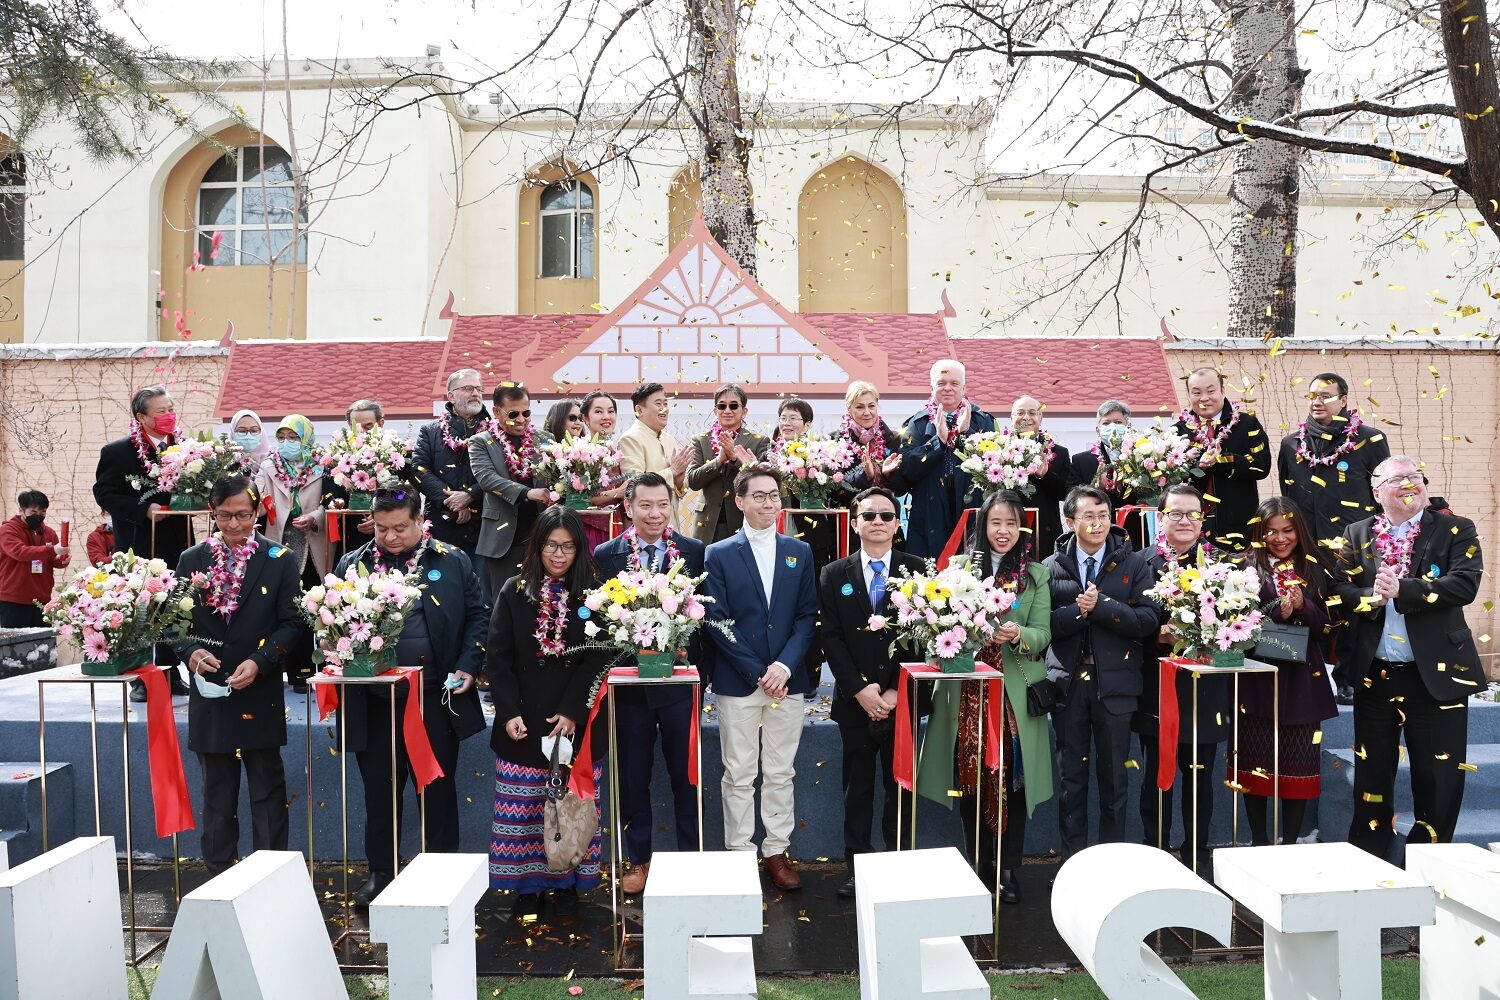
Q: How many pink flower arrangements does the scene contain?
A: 11